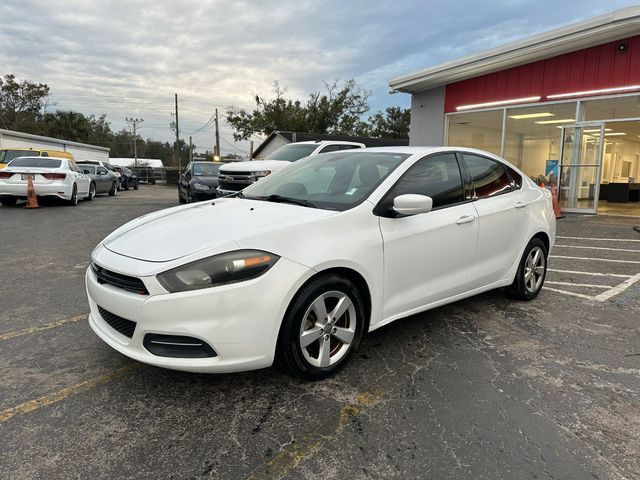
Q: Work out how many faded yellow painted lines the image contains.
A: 3